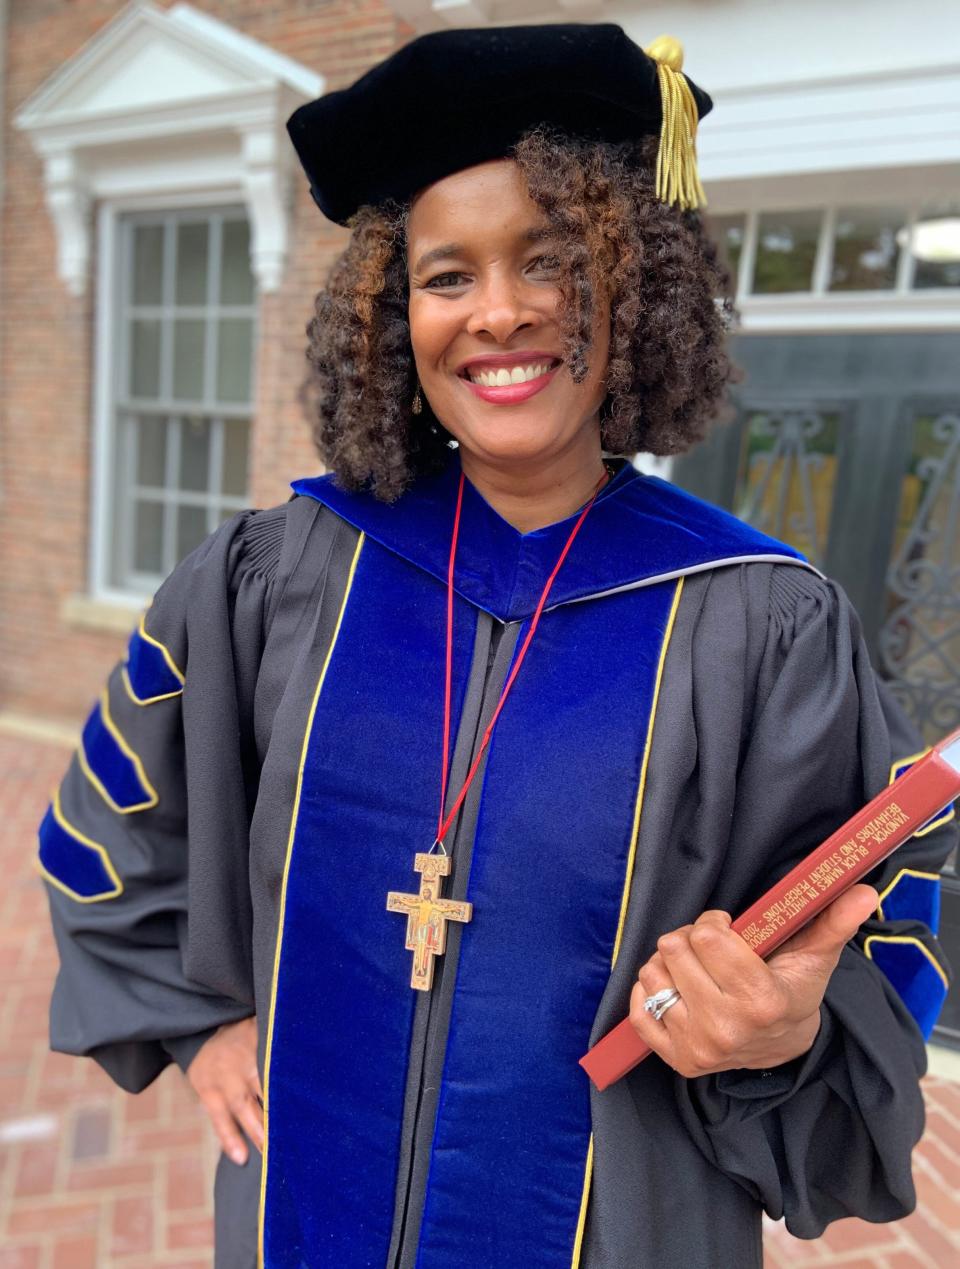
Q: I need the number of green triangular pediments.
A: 0